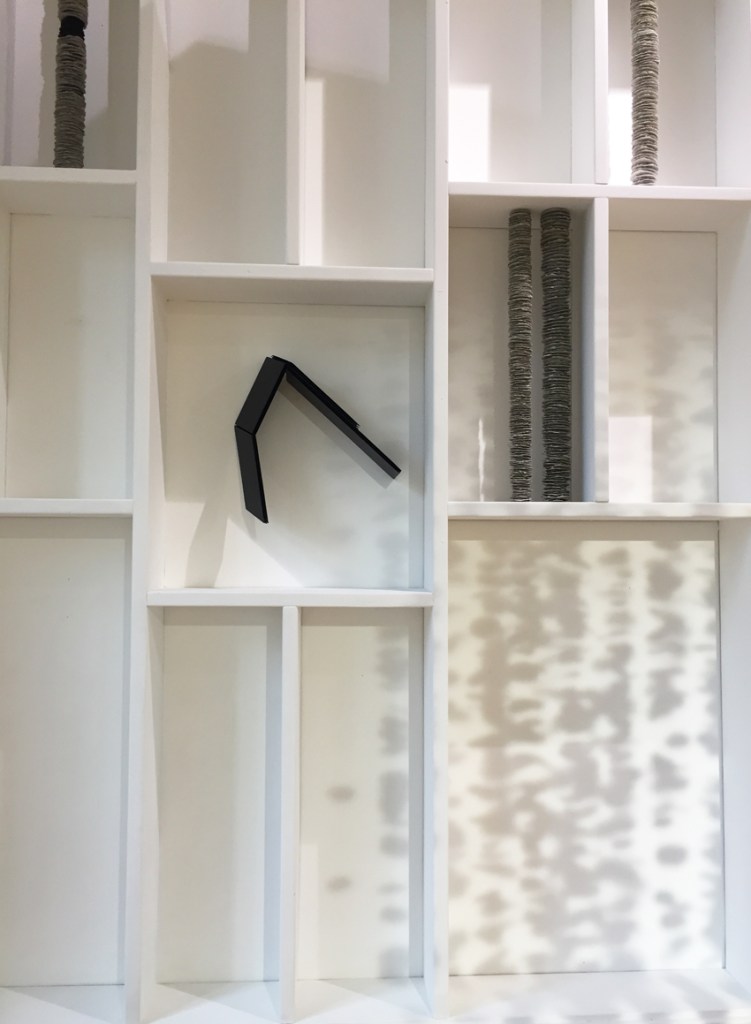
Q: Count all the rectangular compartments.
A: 13